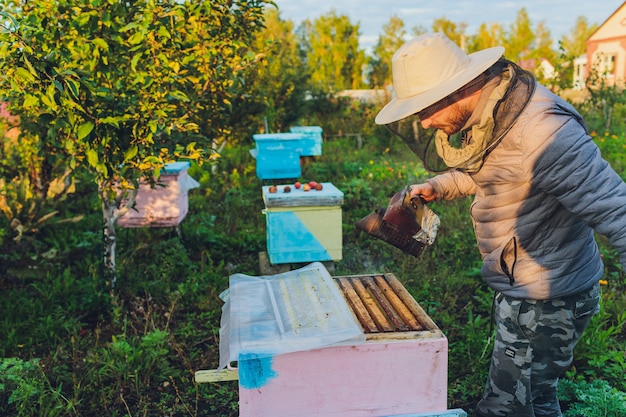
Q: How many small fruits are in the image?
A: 6